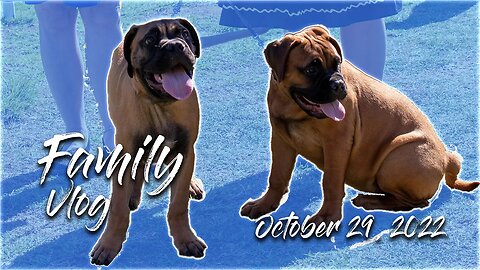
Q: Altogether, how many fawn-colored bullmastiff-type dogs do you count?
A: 2